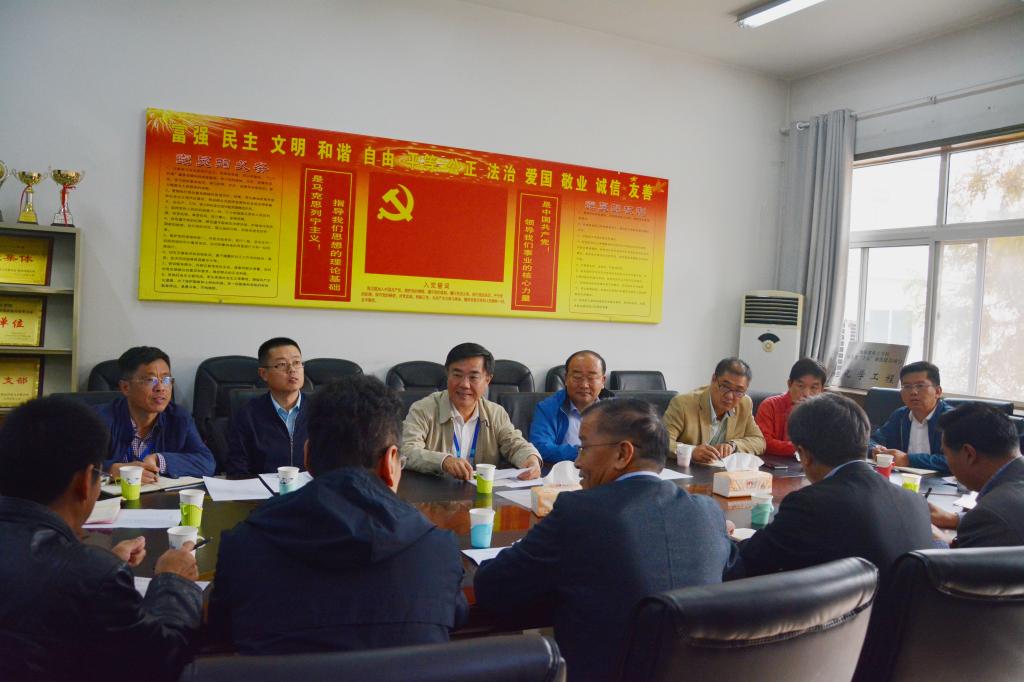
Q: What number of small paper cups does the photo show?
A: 10